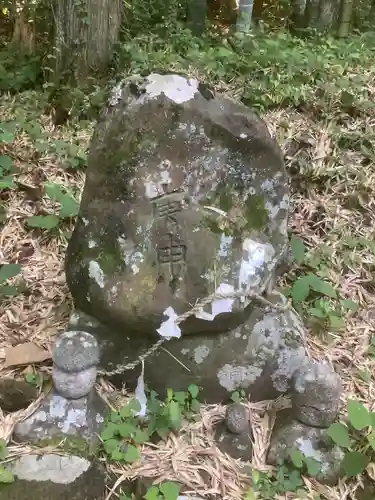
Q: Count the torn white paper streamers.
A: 3